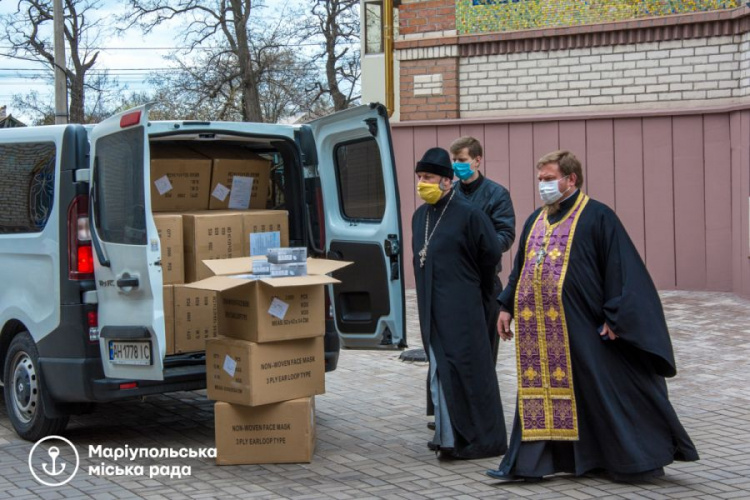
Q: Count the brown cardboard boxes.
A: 10